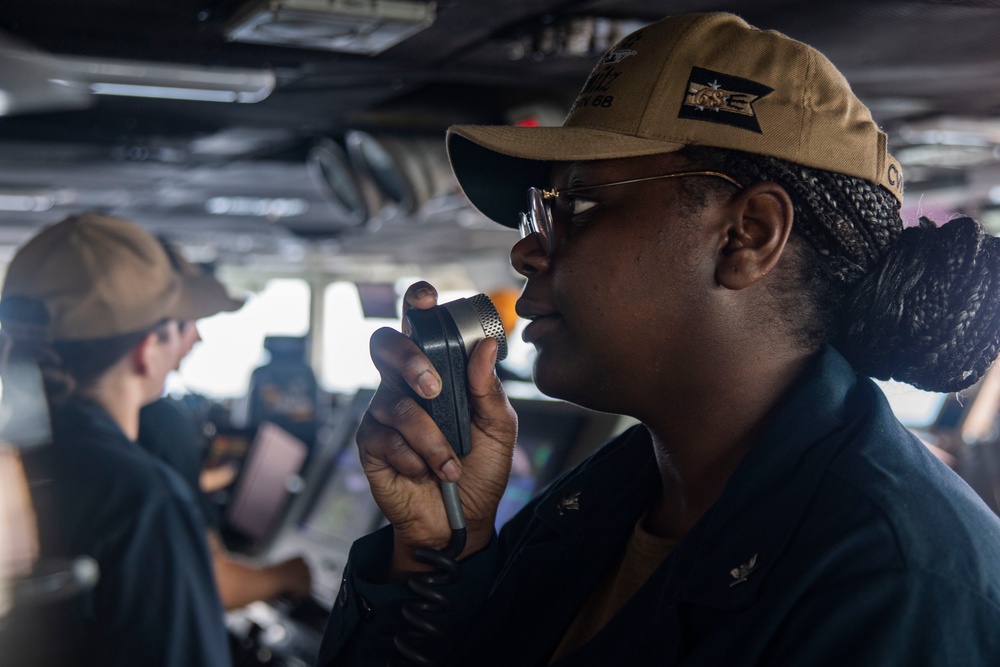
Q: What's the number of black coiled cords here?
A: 1